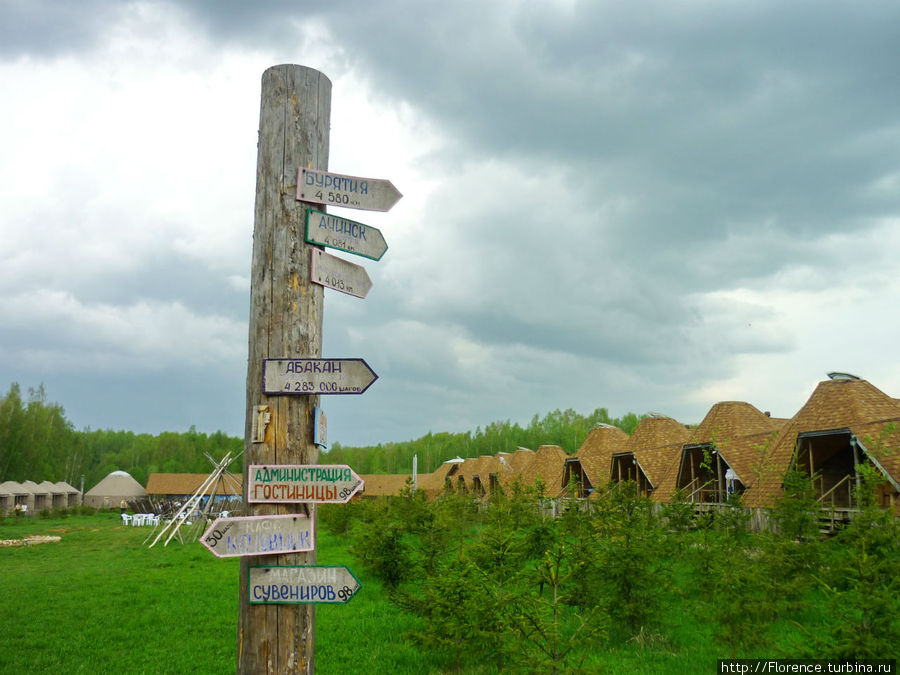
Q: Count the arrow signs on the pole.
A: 7